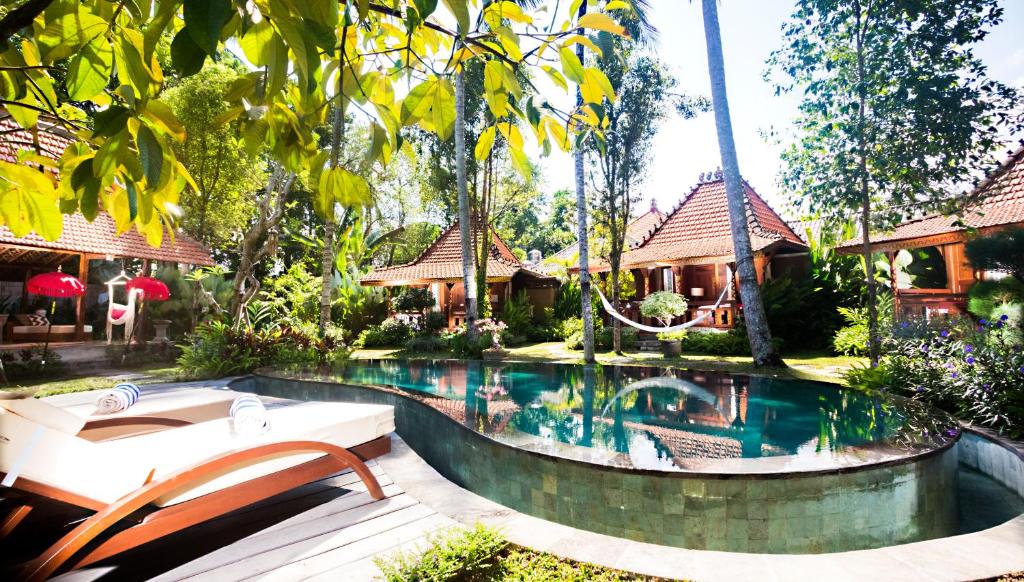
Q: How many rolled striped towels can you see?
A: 2